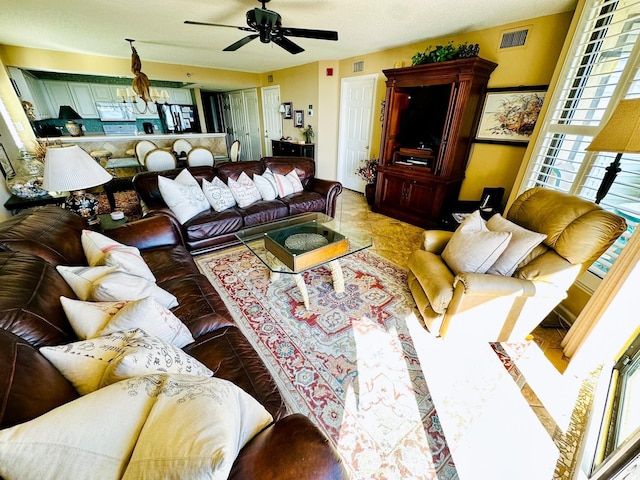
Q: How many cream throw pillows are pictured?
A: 12